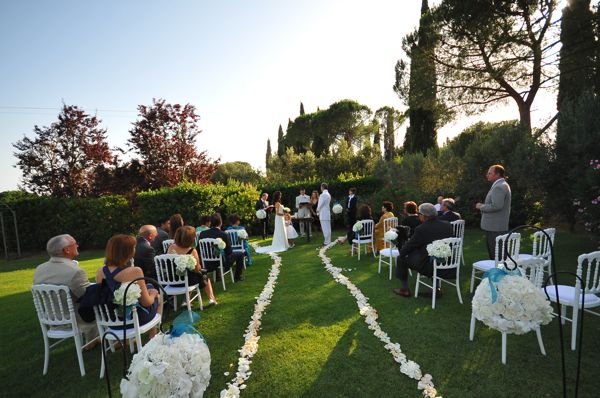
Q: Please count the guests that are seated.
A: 15